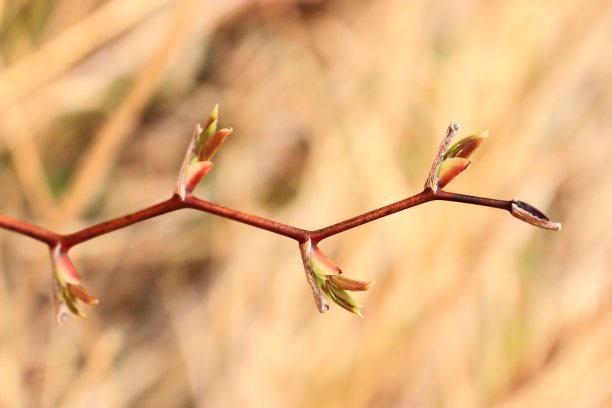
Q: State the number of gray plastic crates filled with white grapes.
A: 0